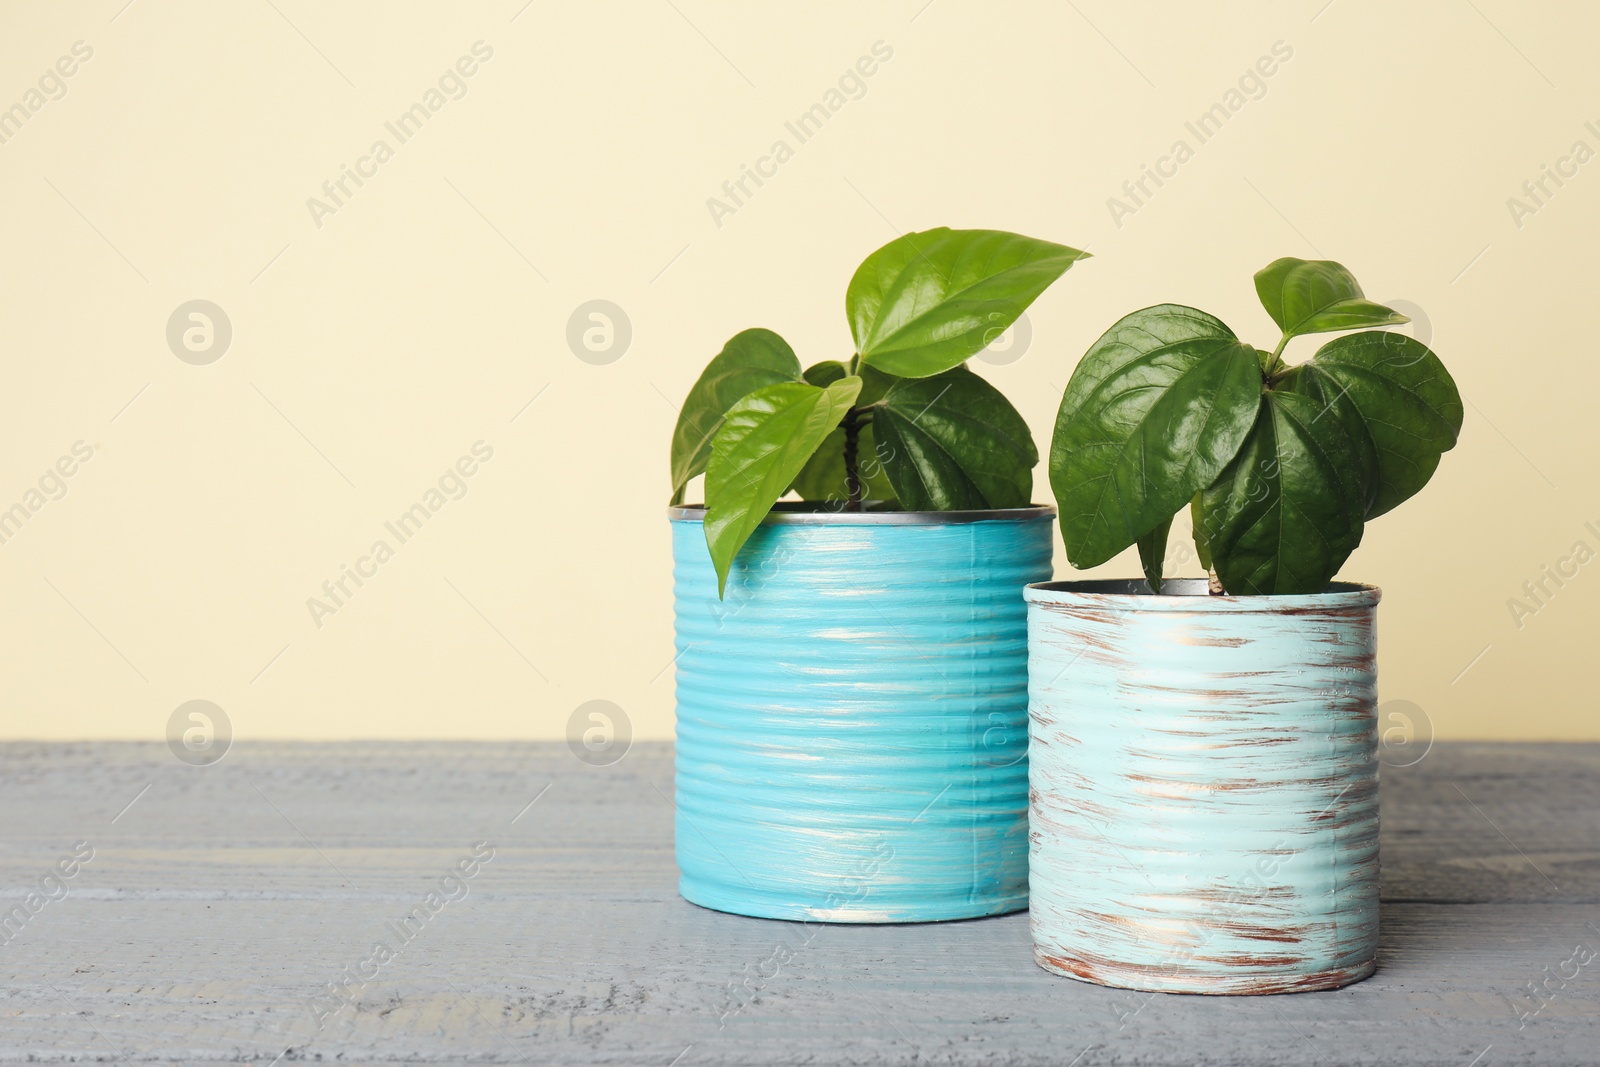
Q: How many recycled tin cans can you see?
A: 2